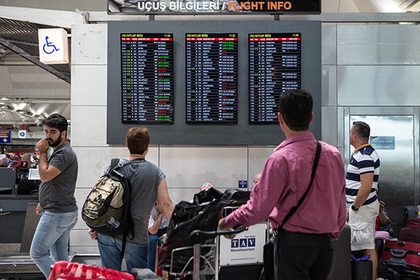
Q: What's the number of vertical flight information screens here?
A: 3